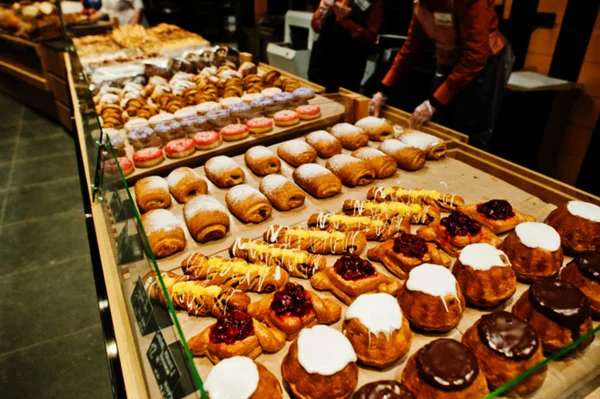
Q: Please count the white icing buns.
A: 7